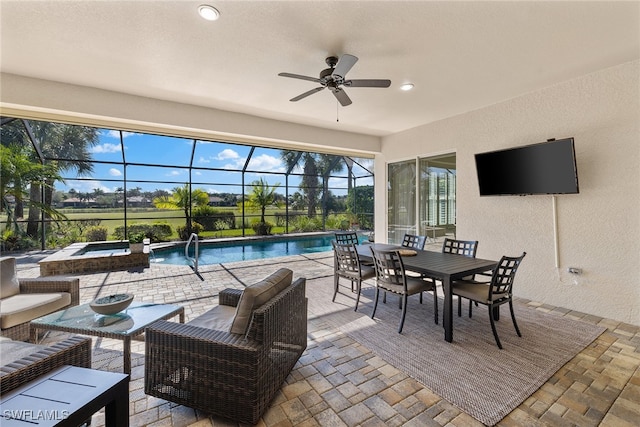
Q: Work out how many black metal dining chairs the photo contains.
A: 6